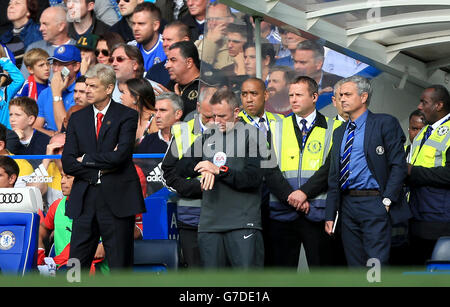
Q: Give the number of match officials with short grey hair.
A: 1